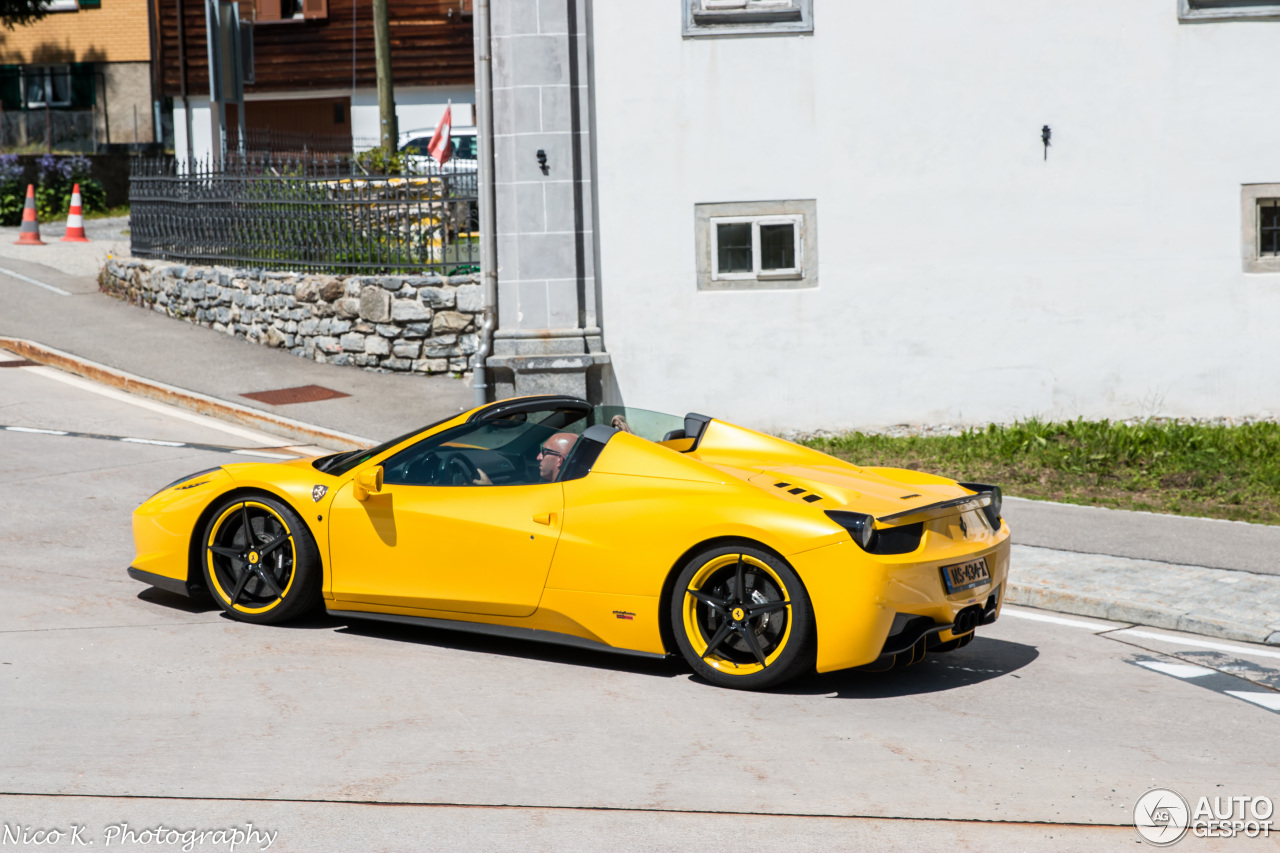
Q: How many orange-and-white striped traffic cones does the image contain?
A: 2